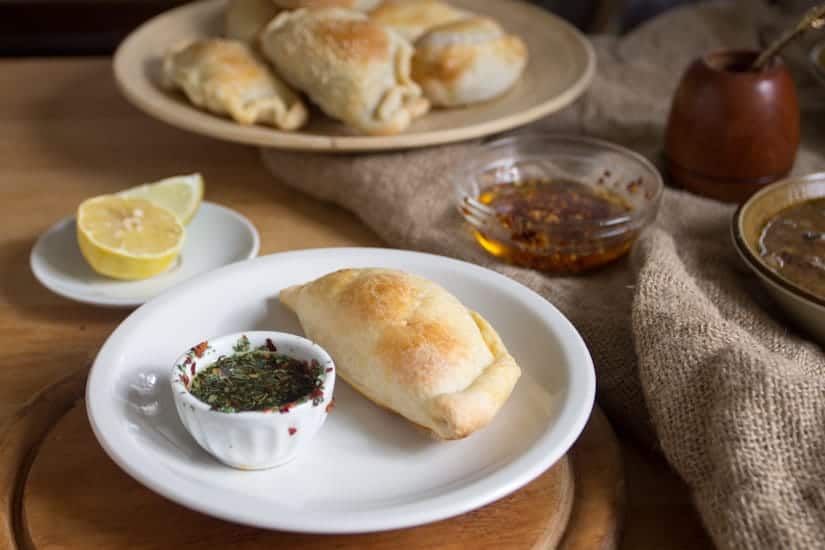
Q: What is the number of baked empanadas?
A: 7